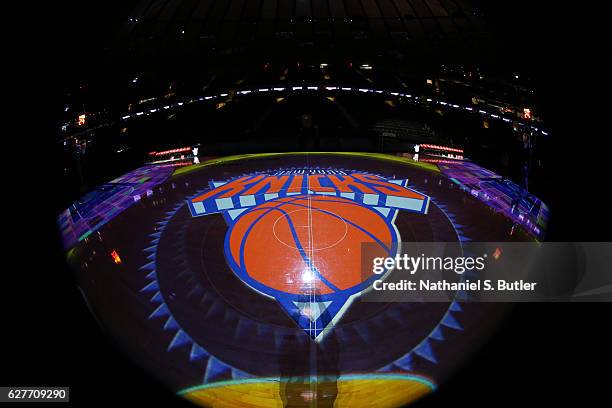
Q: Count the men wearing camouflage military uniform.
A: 0